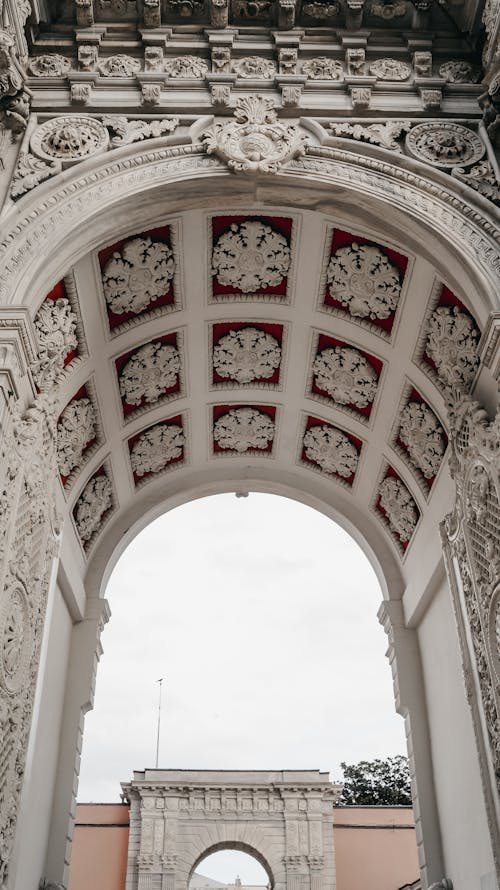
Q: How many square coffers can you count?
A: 15